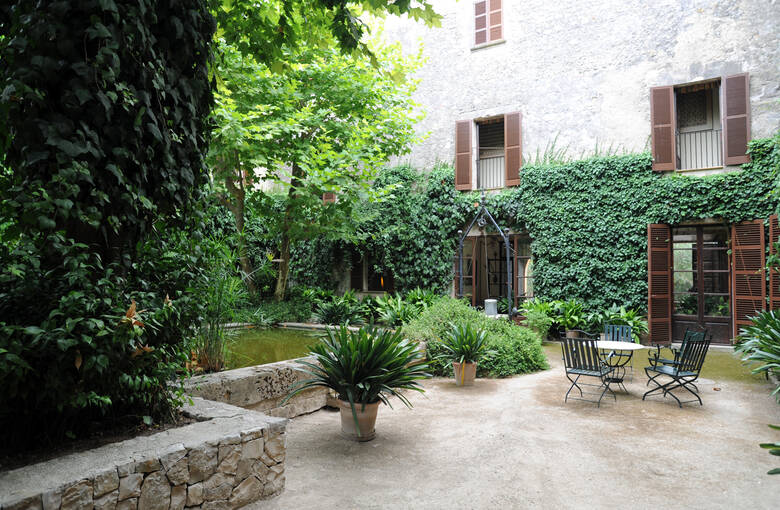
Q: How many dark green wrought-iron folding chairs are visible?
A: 4